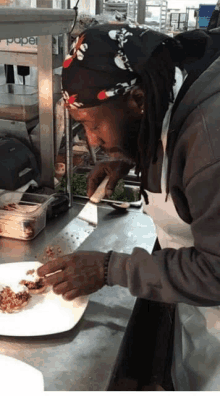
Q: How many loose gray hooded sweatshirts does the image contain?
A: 1